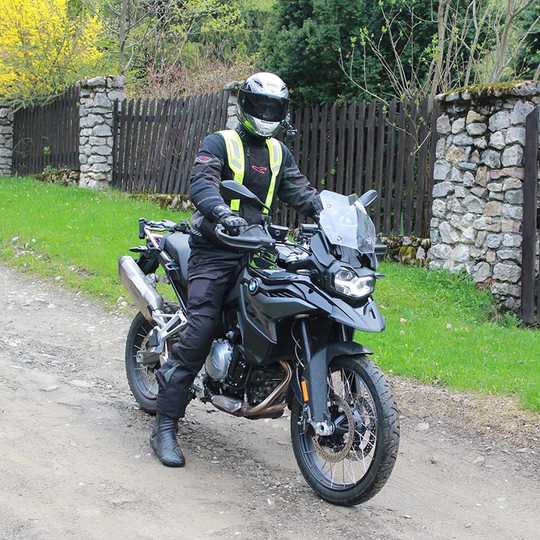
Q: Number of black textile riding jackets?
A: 1